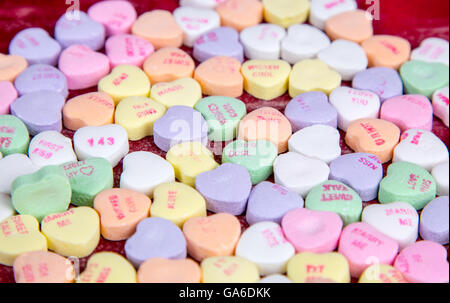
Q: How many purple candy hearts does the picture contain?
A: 13